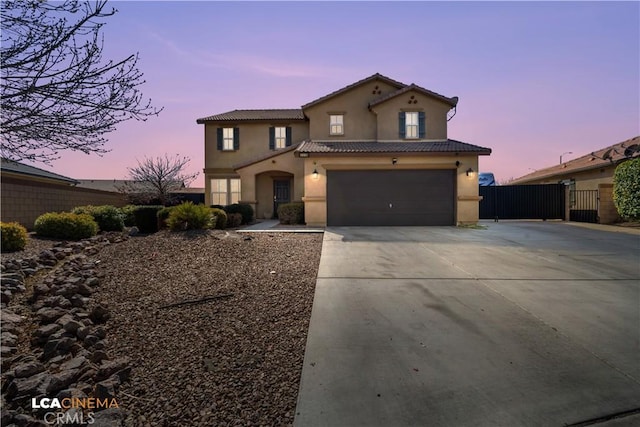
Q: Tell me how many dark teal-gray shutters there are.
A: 6